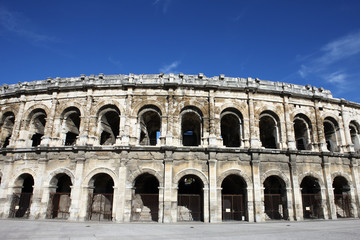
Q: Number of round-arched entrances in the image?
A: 9